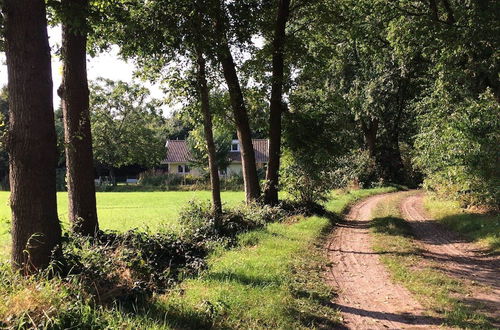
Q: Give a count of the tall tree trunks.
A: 5